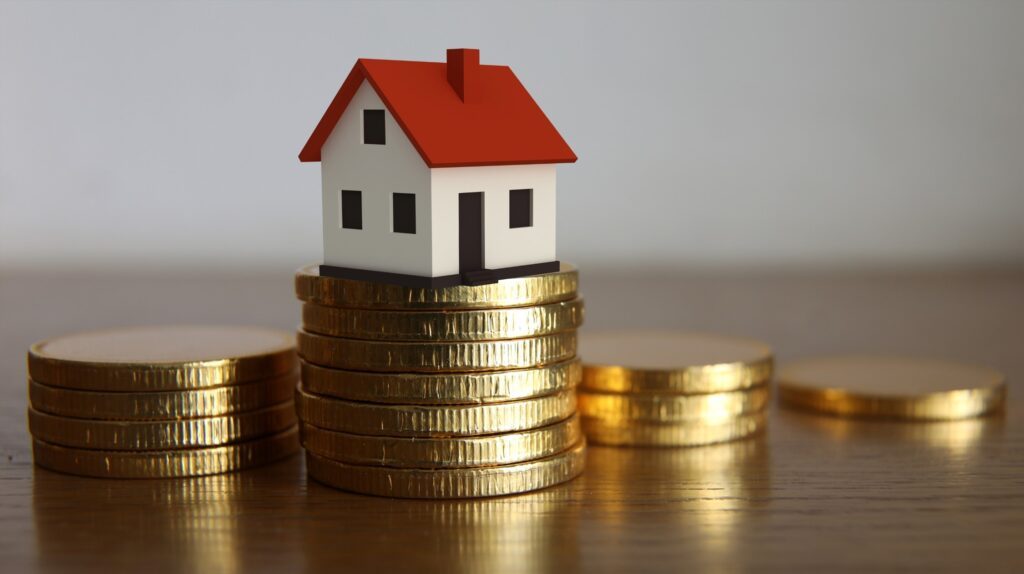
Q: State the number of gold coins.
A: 15